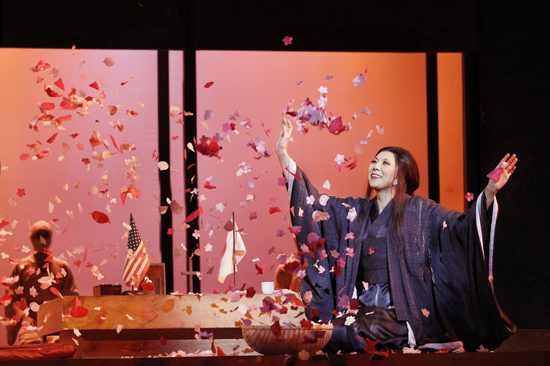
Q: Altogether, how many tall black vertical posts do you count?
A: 3